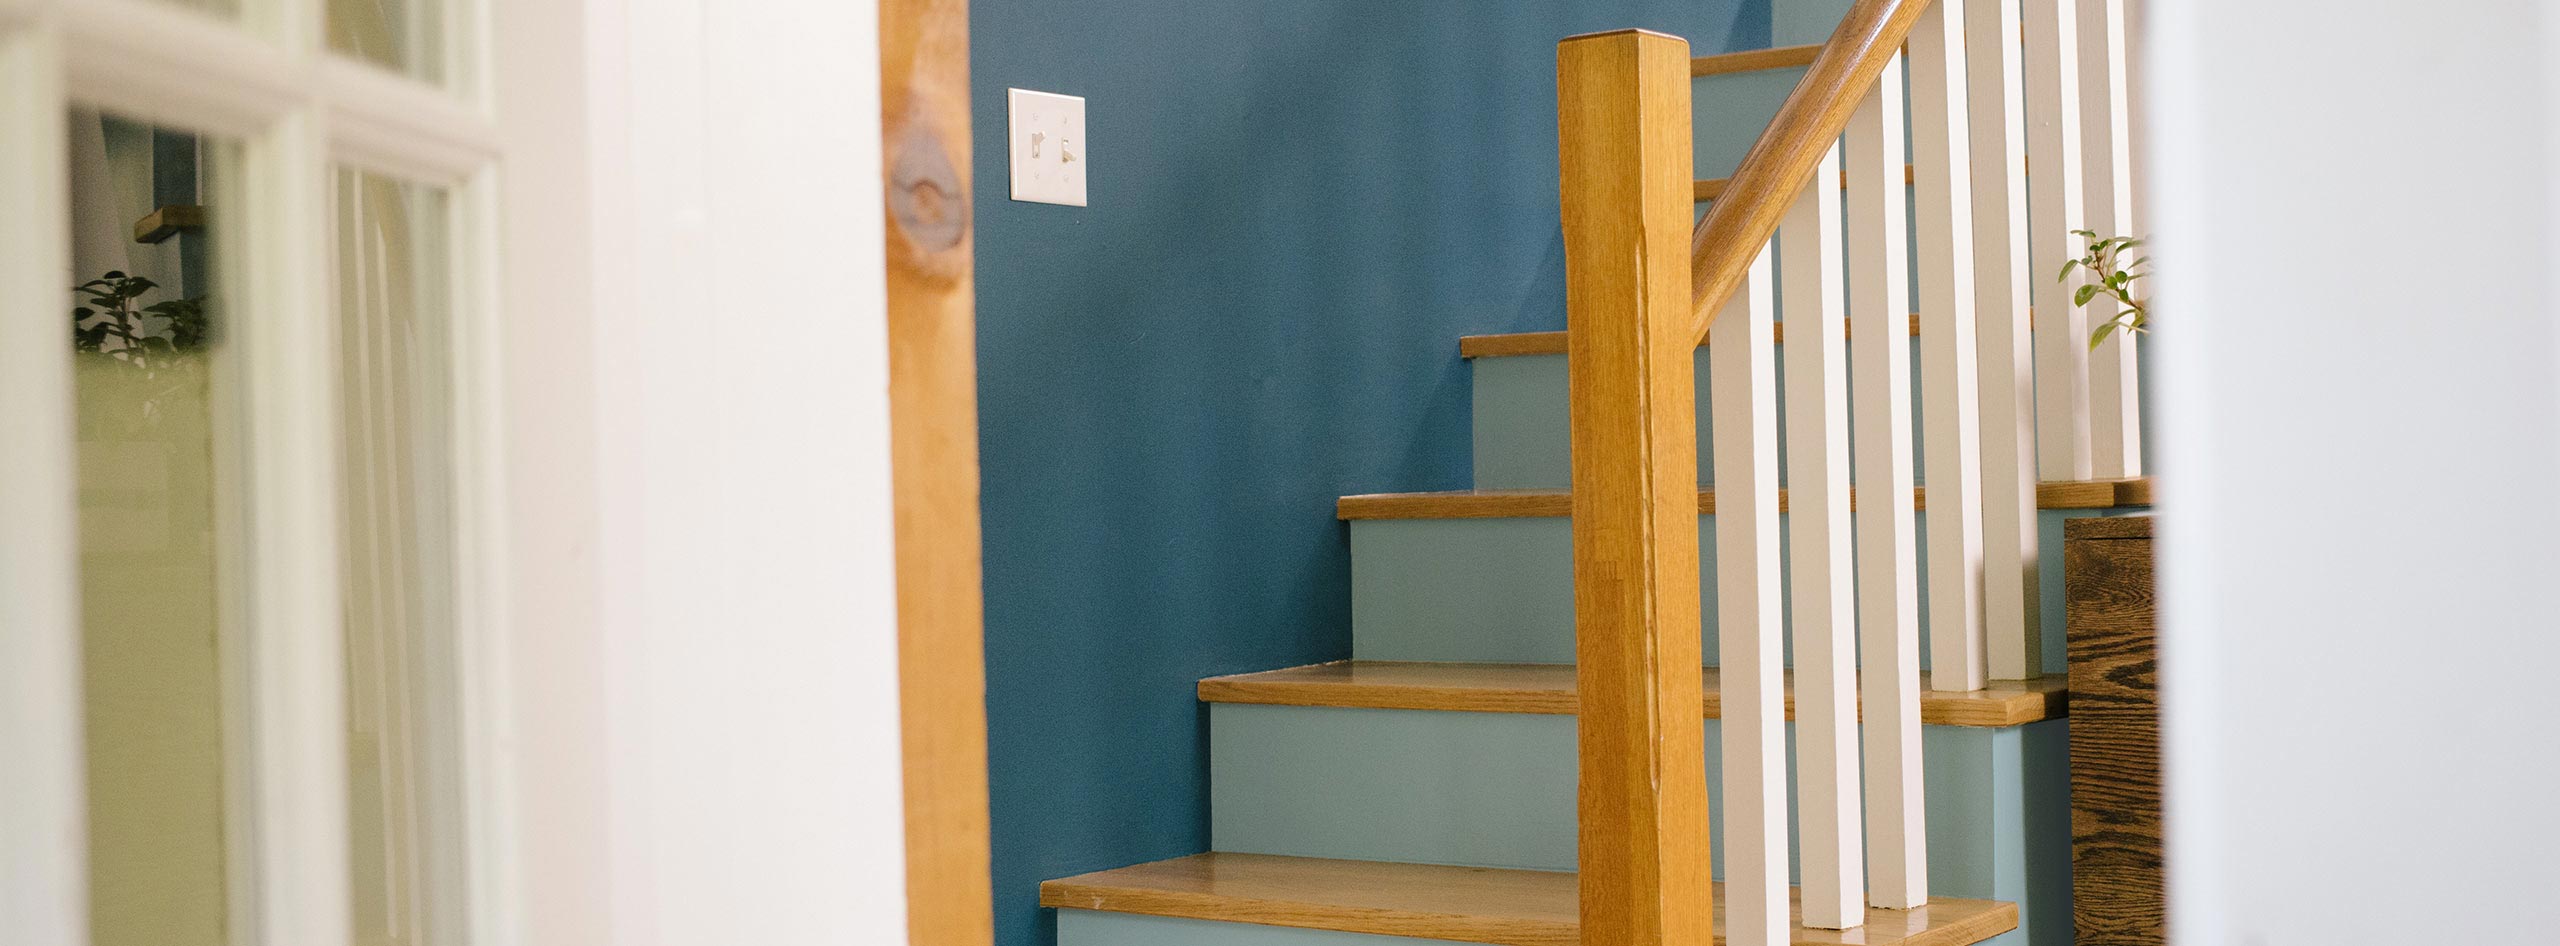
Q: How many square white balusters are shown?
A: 7